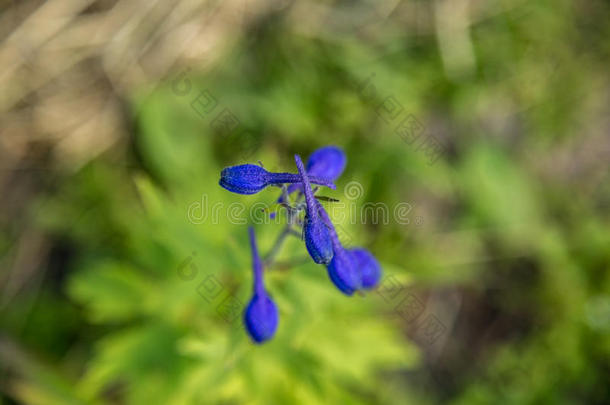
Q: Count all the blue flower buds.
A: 6